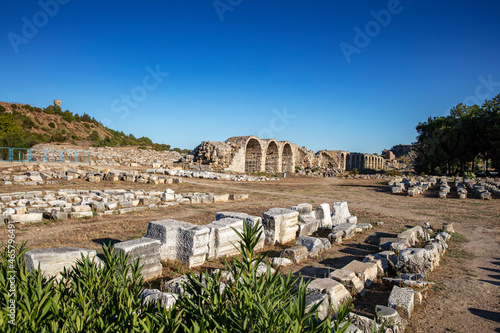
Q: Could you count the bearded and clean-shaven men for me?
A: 0